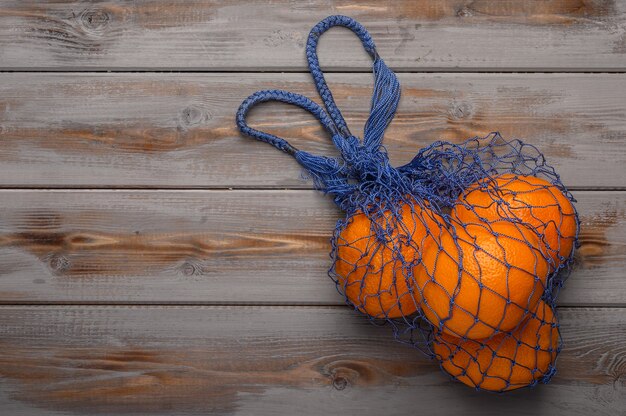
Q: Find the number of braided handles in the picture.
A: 2